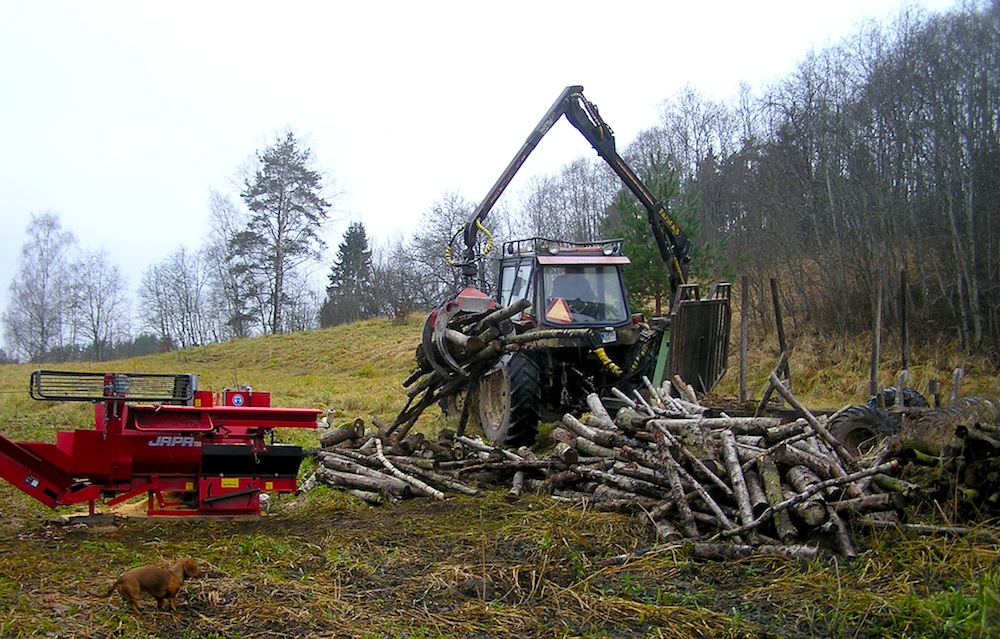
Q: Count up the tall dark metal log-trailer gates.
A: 1